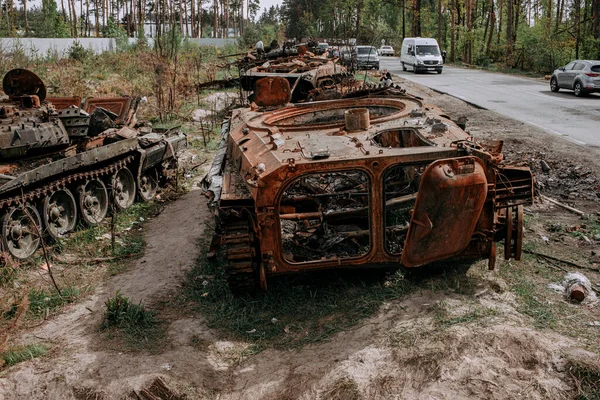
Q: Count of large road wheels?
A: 5